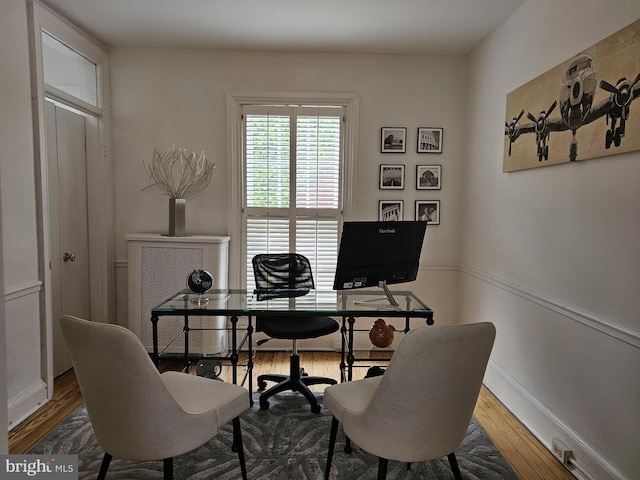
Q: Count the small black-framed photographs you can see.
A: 6